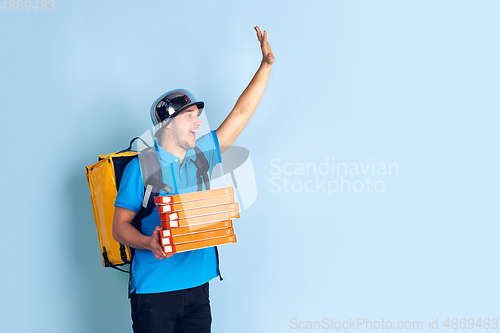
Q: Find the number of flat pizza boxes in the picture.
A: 7